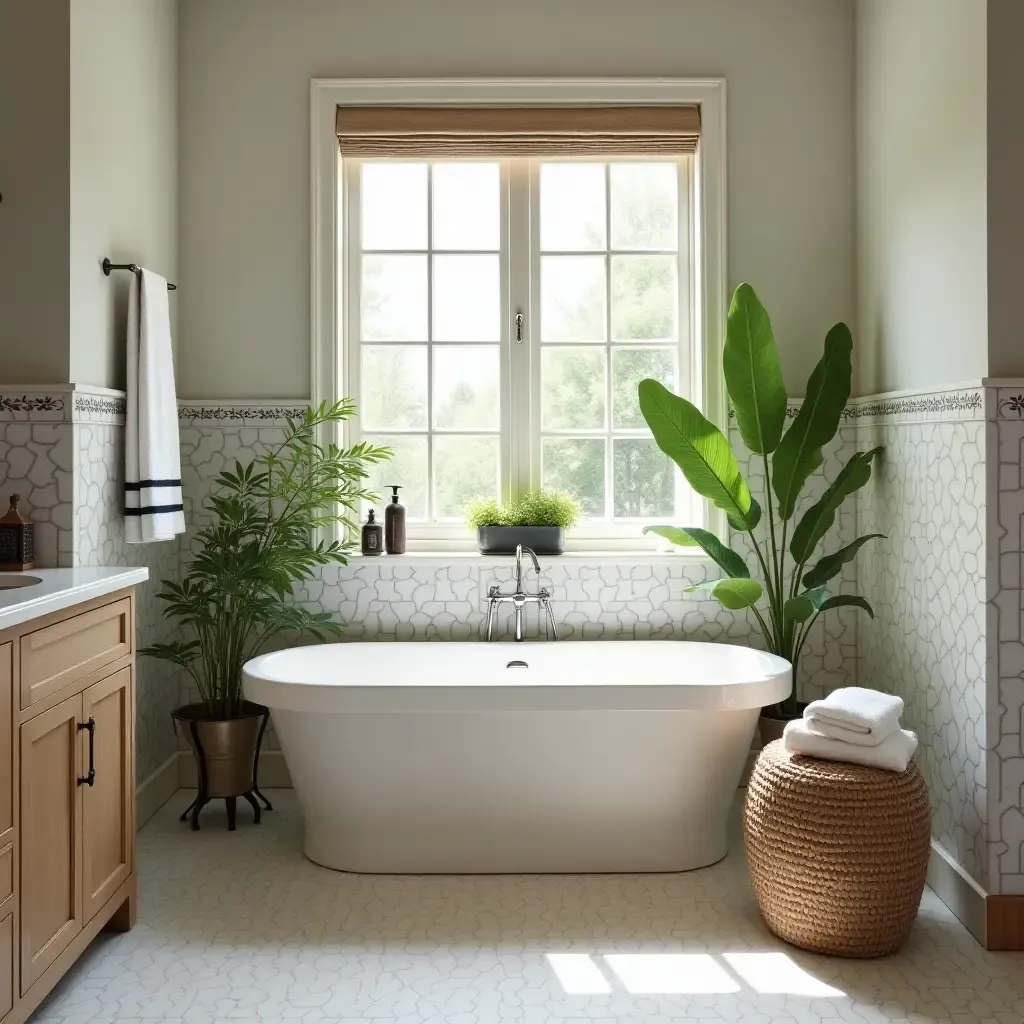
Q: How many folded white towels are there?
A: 2